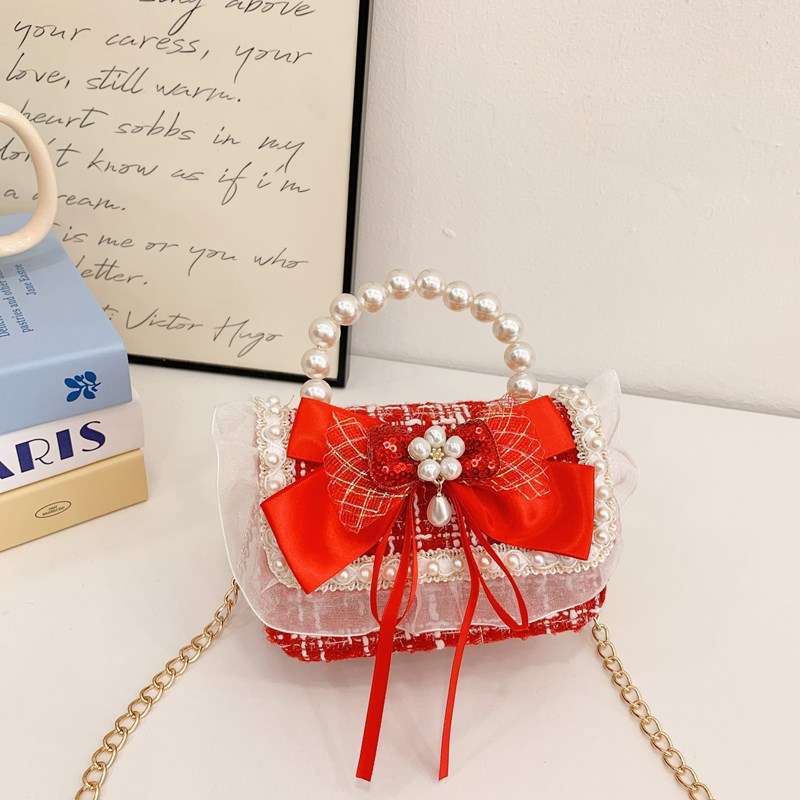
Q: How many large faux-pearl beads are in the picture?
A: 12